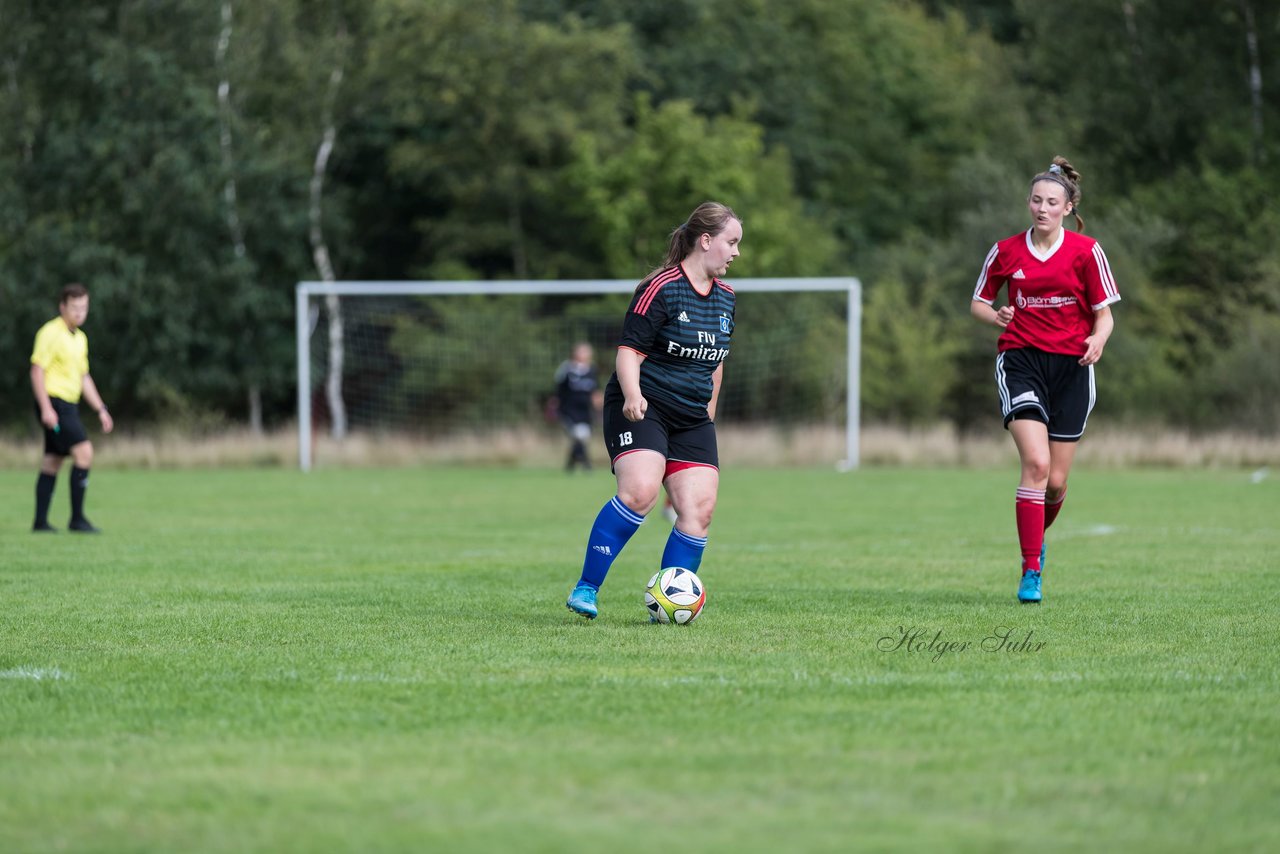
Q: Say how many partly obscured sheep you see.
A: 0